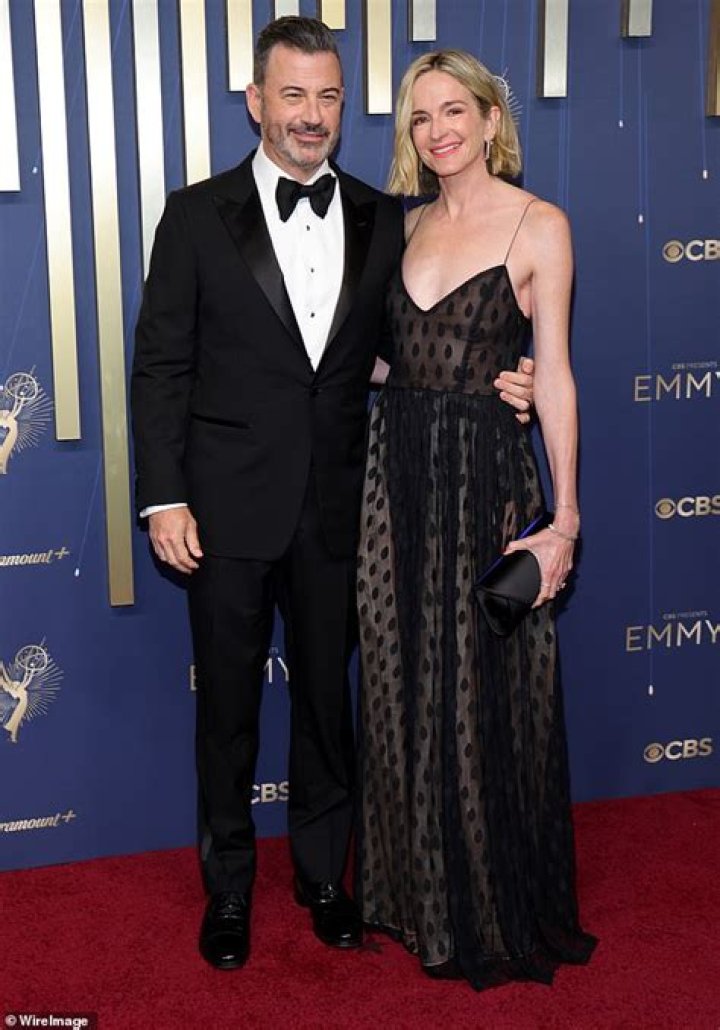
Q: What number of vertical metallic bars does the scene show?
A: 13